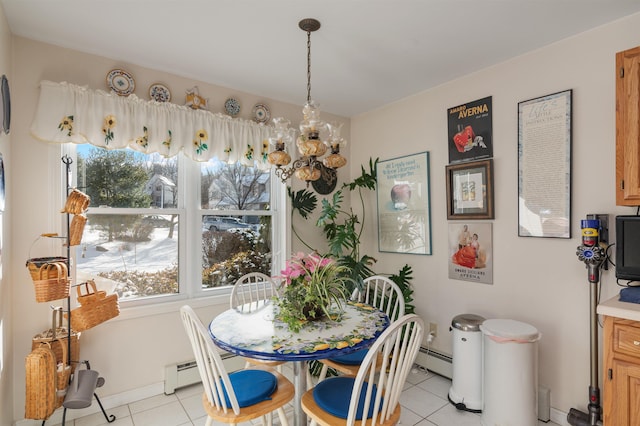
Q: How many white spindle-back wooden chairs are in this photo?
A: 4